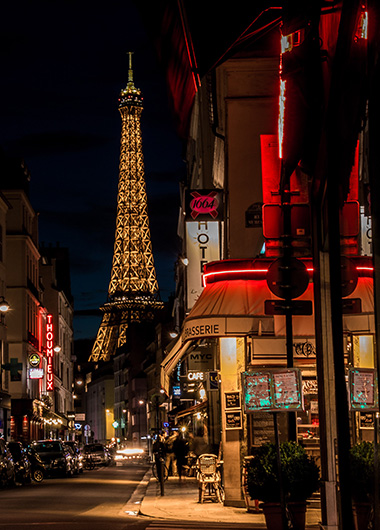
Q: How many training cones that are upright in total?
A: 0